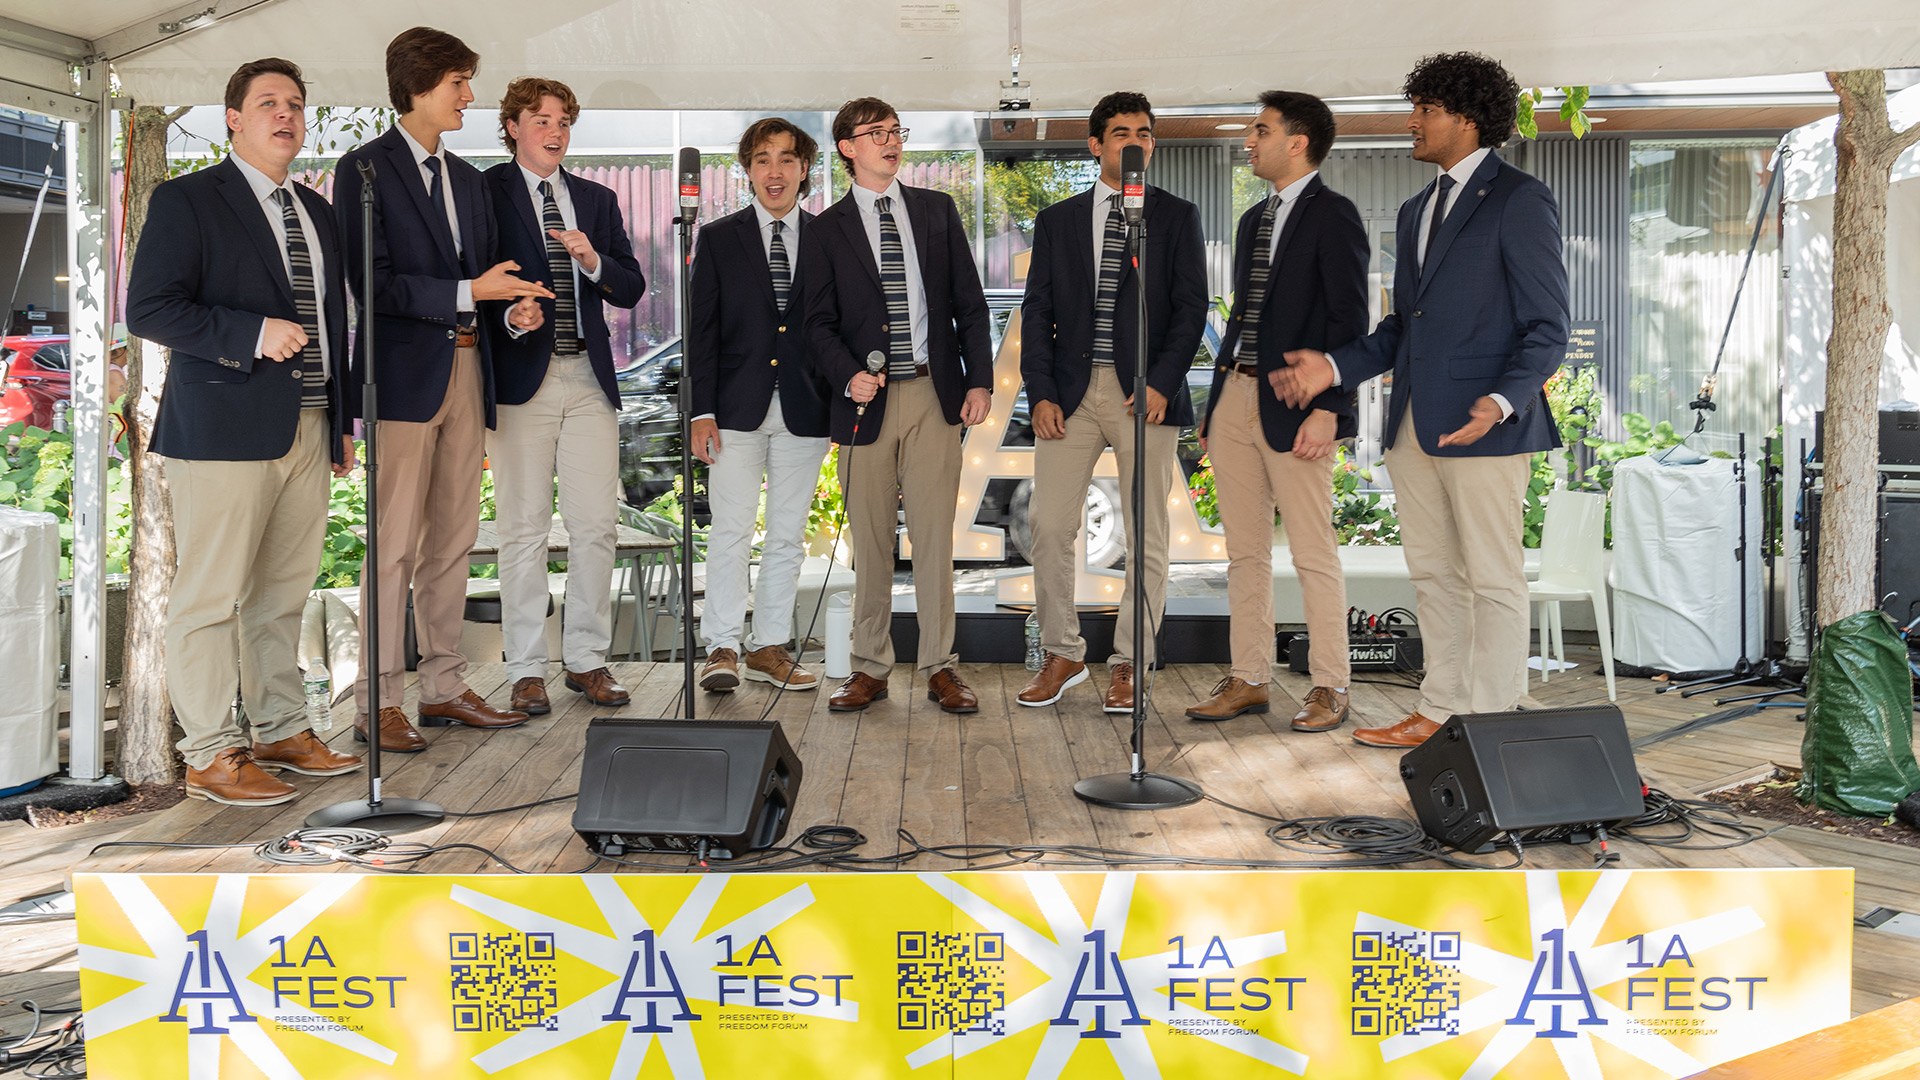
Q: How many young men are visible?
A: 8